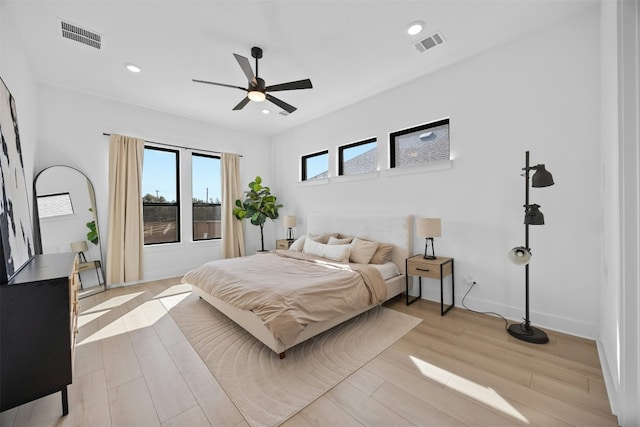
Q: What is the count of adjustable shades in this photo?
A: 3